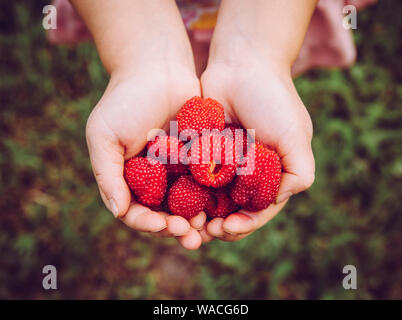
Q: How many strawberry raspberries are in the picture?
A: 8